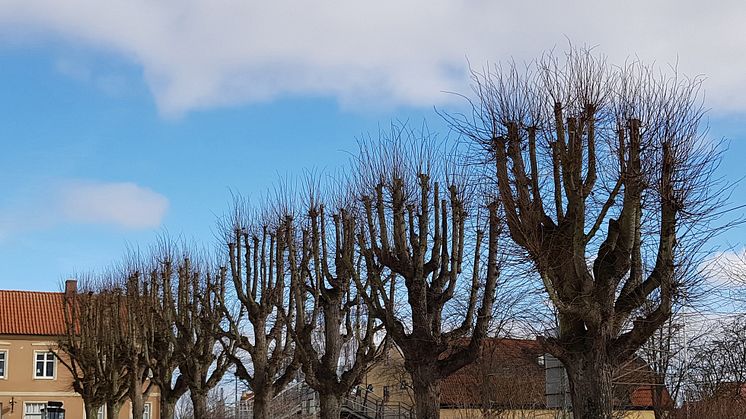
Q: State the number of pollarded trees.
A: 9